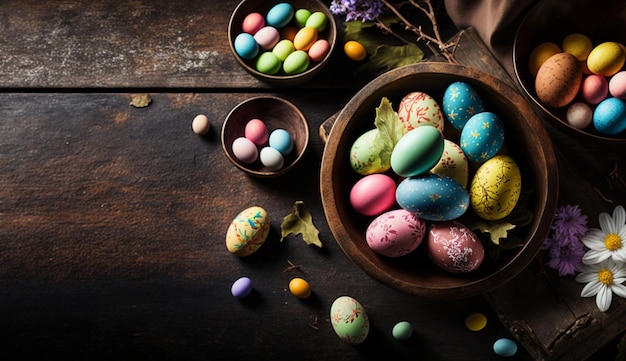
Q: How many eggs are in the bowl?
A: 11